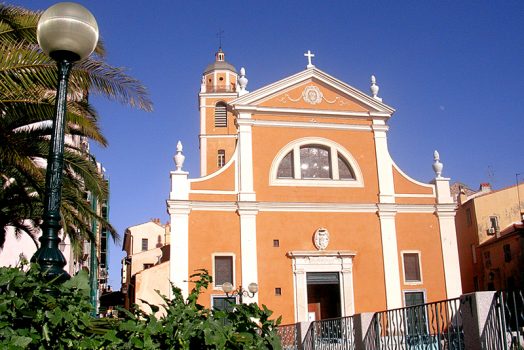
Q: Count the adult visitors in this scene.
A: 0